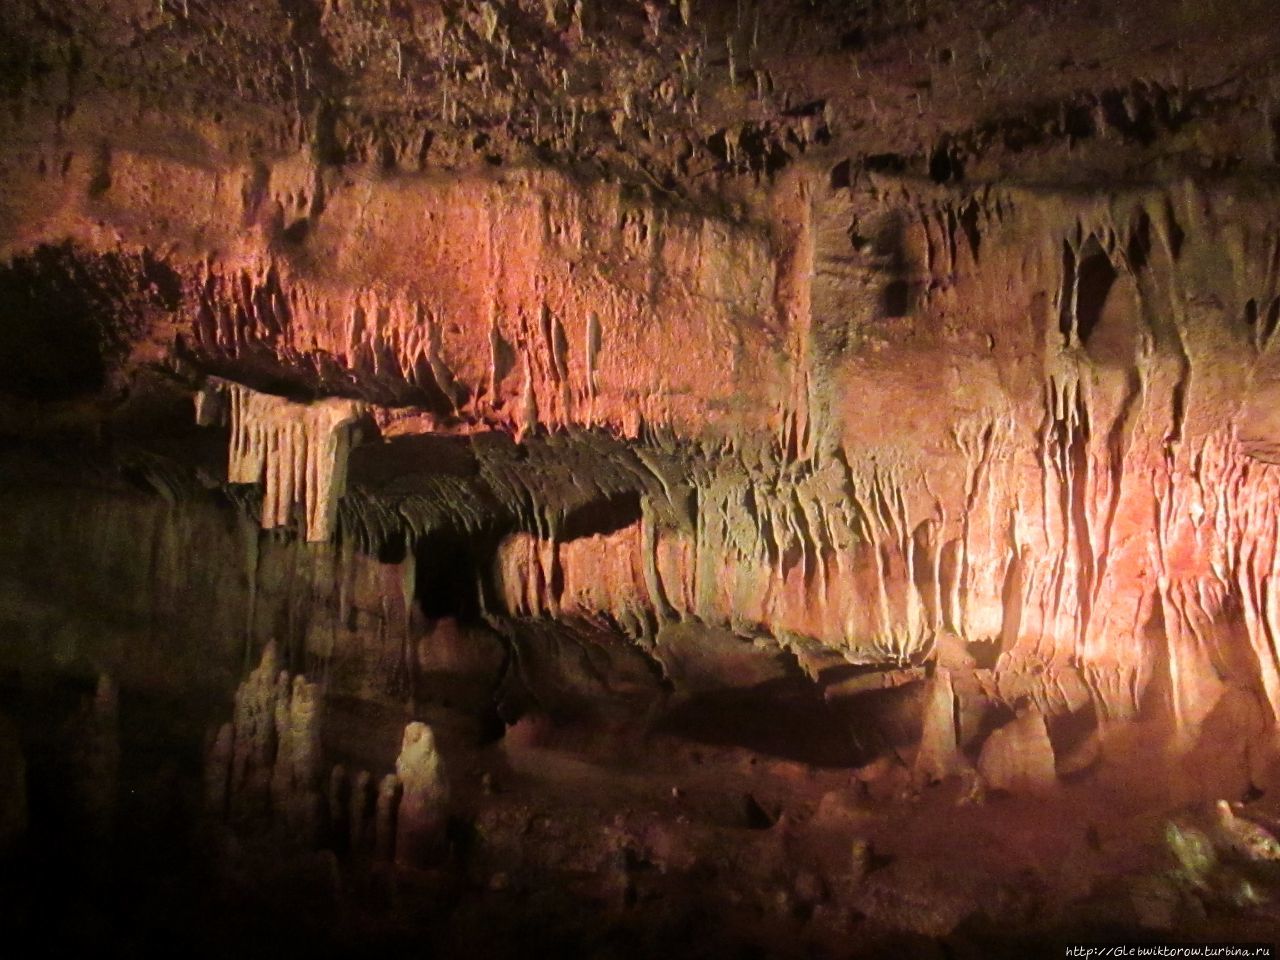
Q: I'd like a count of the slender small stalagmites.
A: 3